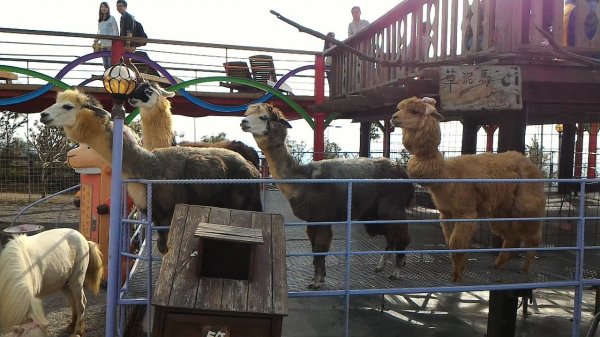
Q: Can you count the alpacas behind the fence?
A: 4